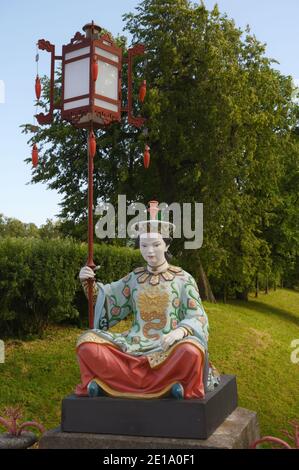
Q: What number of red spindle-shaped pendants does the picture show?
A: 6